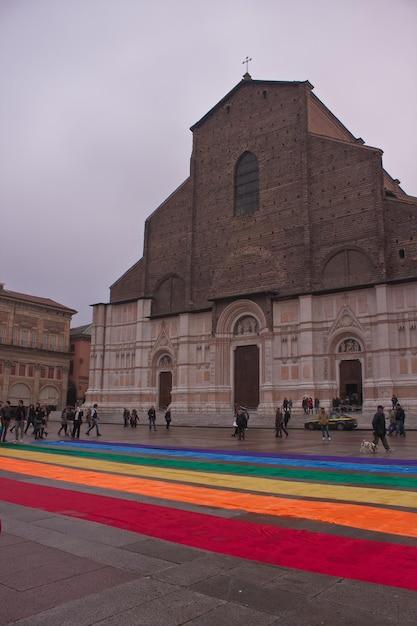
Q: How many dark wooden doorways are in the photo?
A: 3